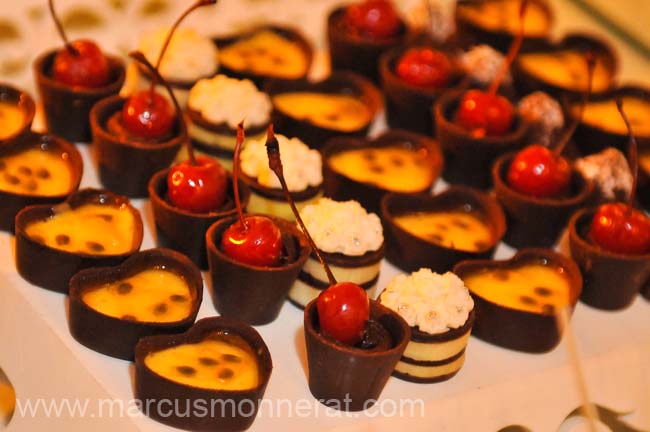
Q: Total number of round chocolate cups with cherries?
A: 10